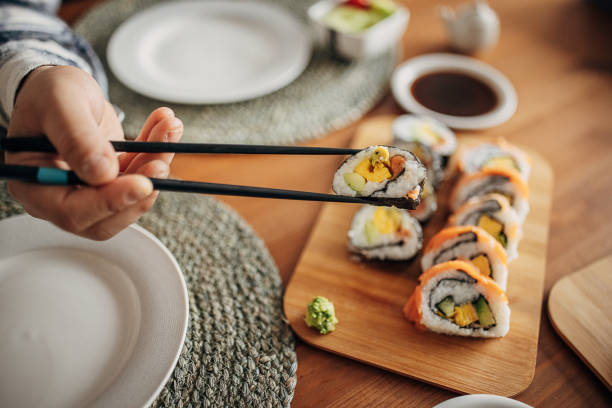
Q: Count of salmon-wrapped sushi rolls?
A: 5